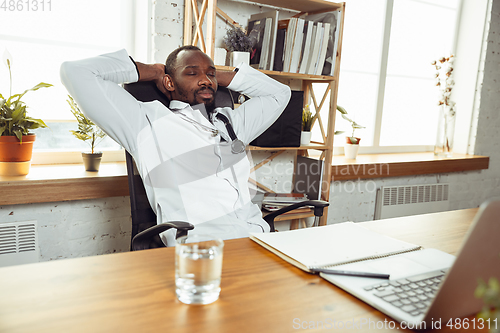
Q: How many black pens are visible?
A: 1